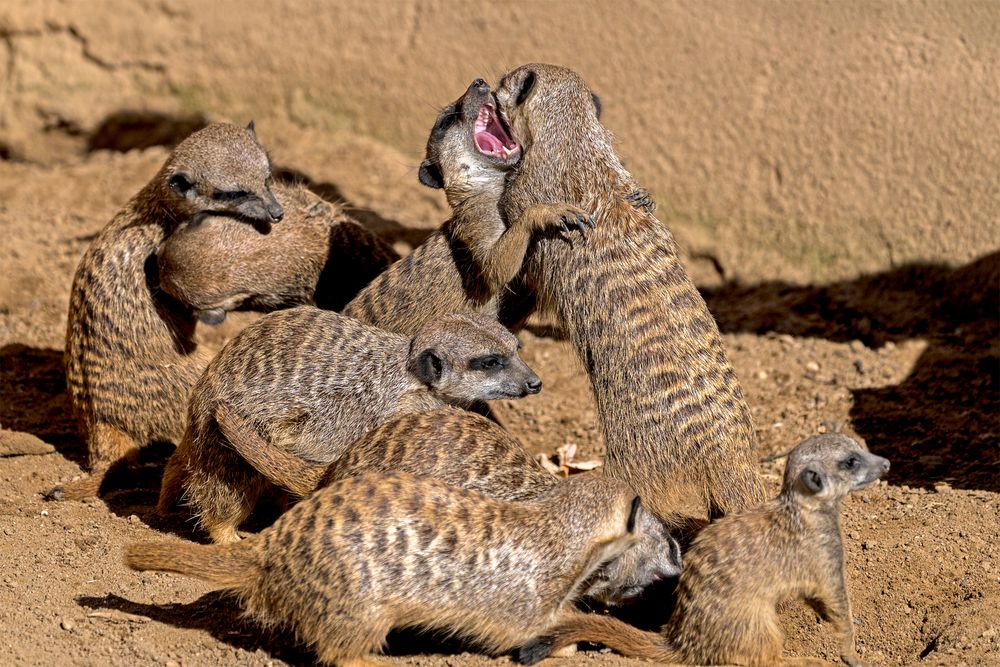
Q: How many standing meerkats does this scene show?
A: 2